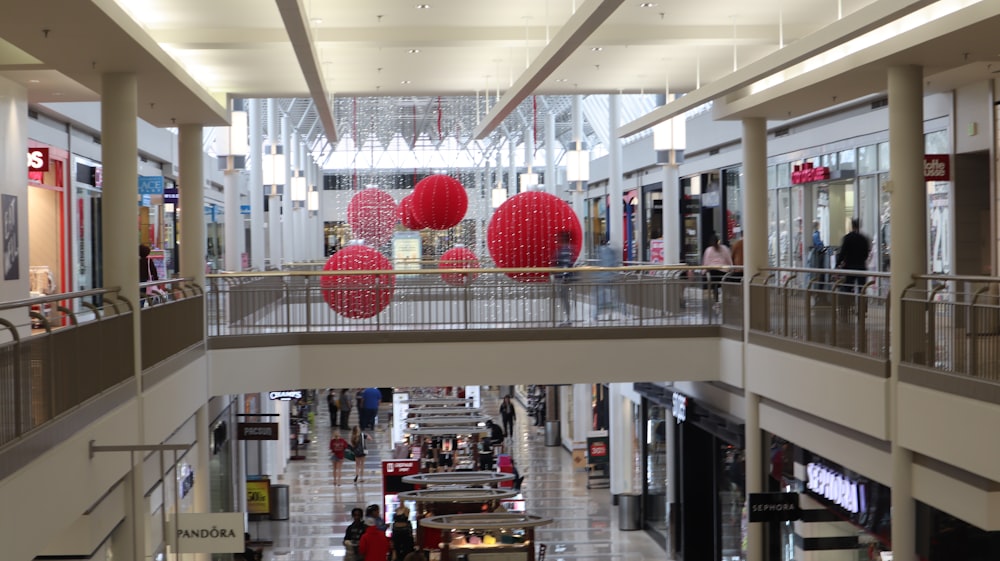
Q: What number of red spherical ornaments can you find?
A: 6